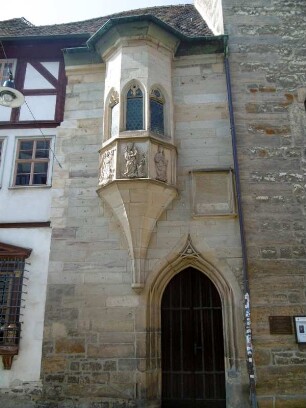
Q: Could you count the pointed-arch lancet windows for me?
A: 3